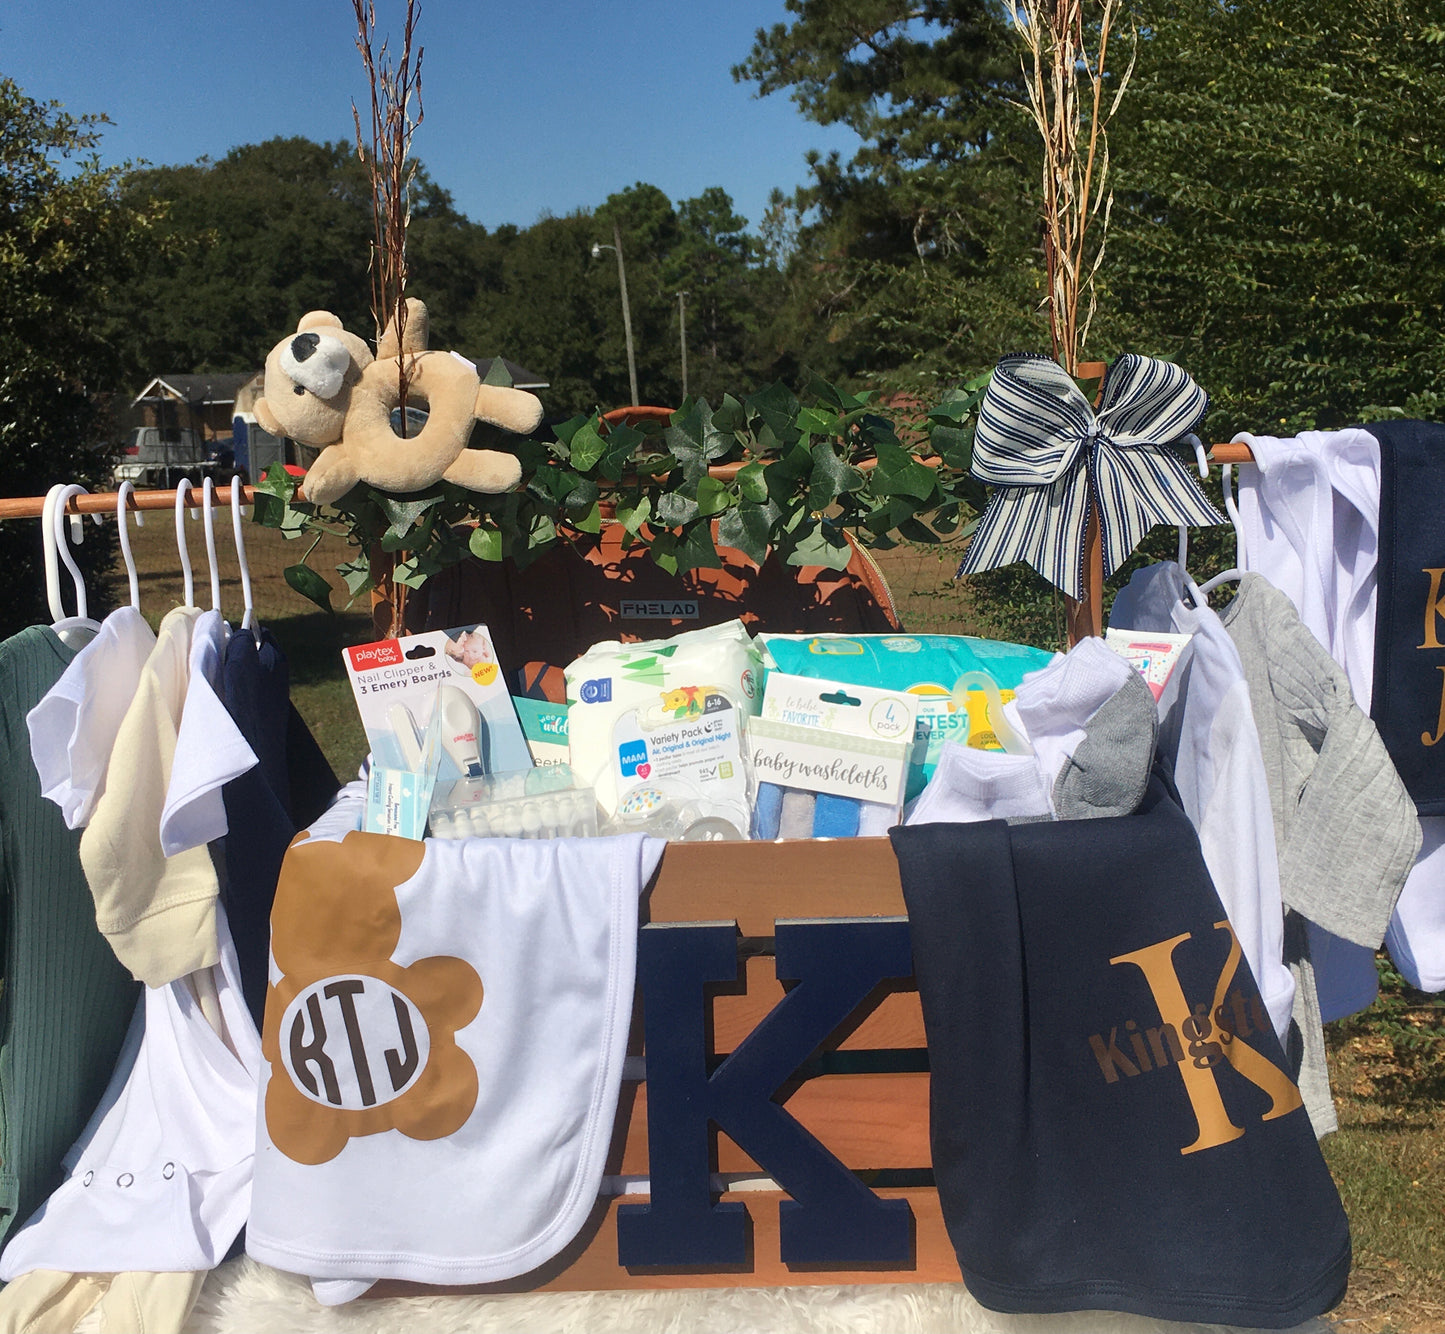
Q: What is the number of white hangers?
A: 8